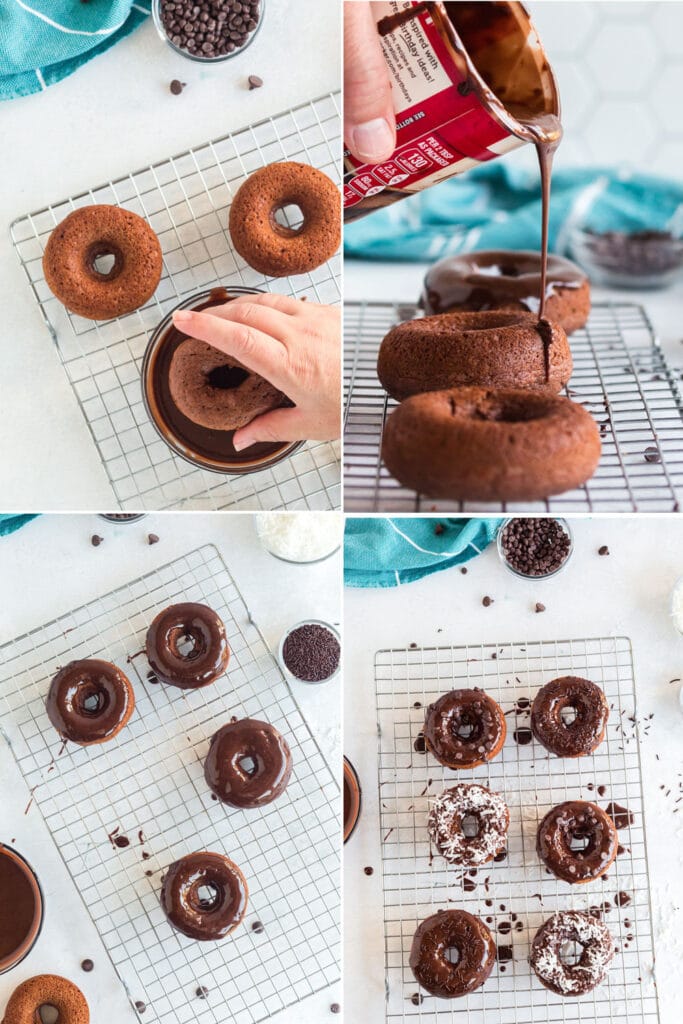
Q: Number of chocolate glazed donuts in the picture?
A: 11